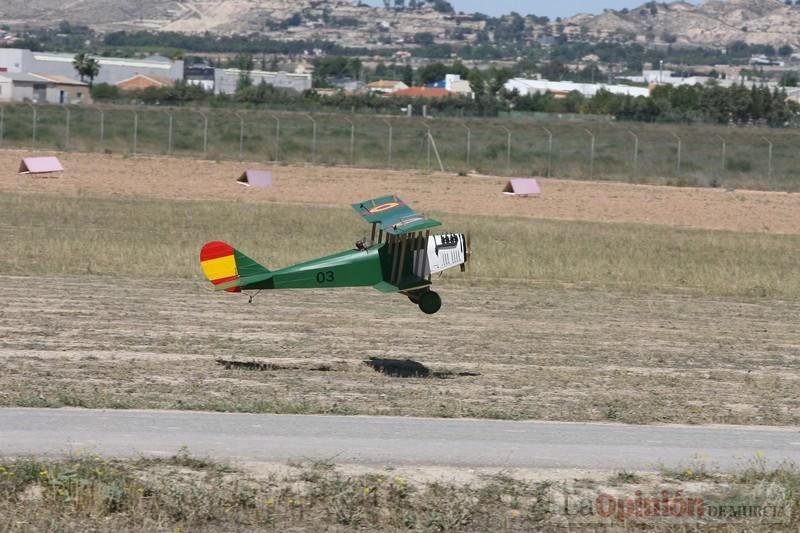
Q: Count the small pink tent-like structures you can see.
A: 3